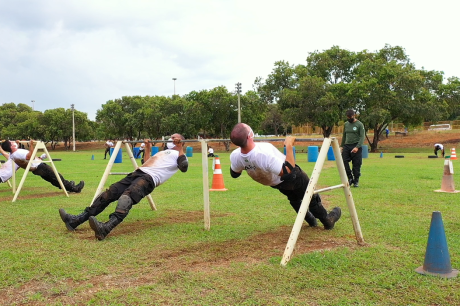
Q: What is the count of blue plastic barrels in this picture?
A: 8